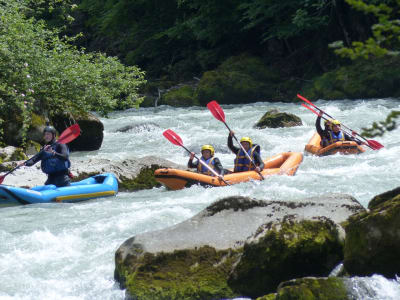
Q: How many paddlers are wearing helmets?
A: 5